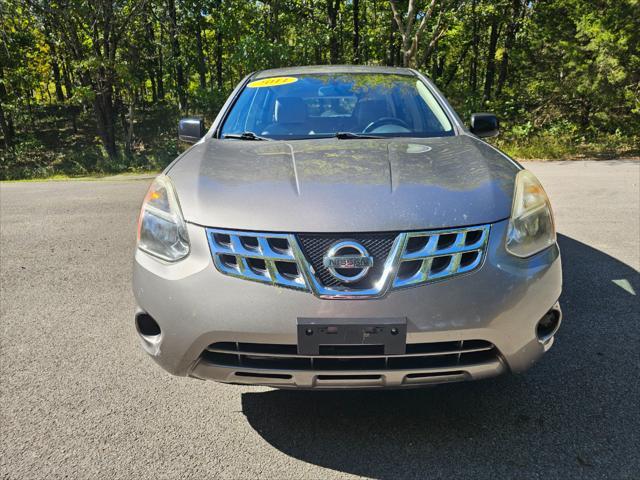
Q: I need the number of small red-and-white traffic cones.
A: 0